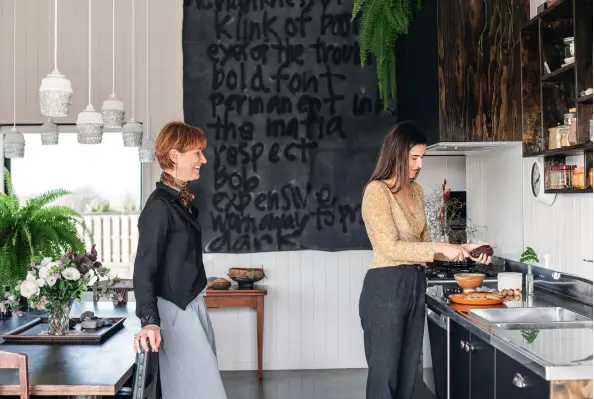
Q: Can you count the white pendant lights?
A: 7